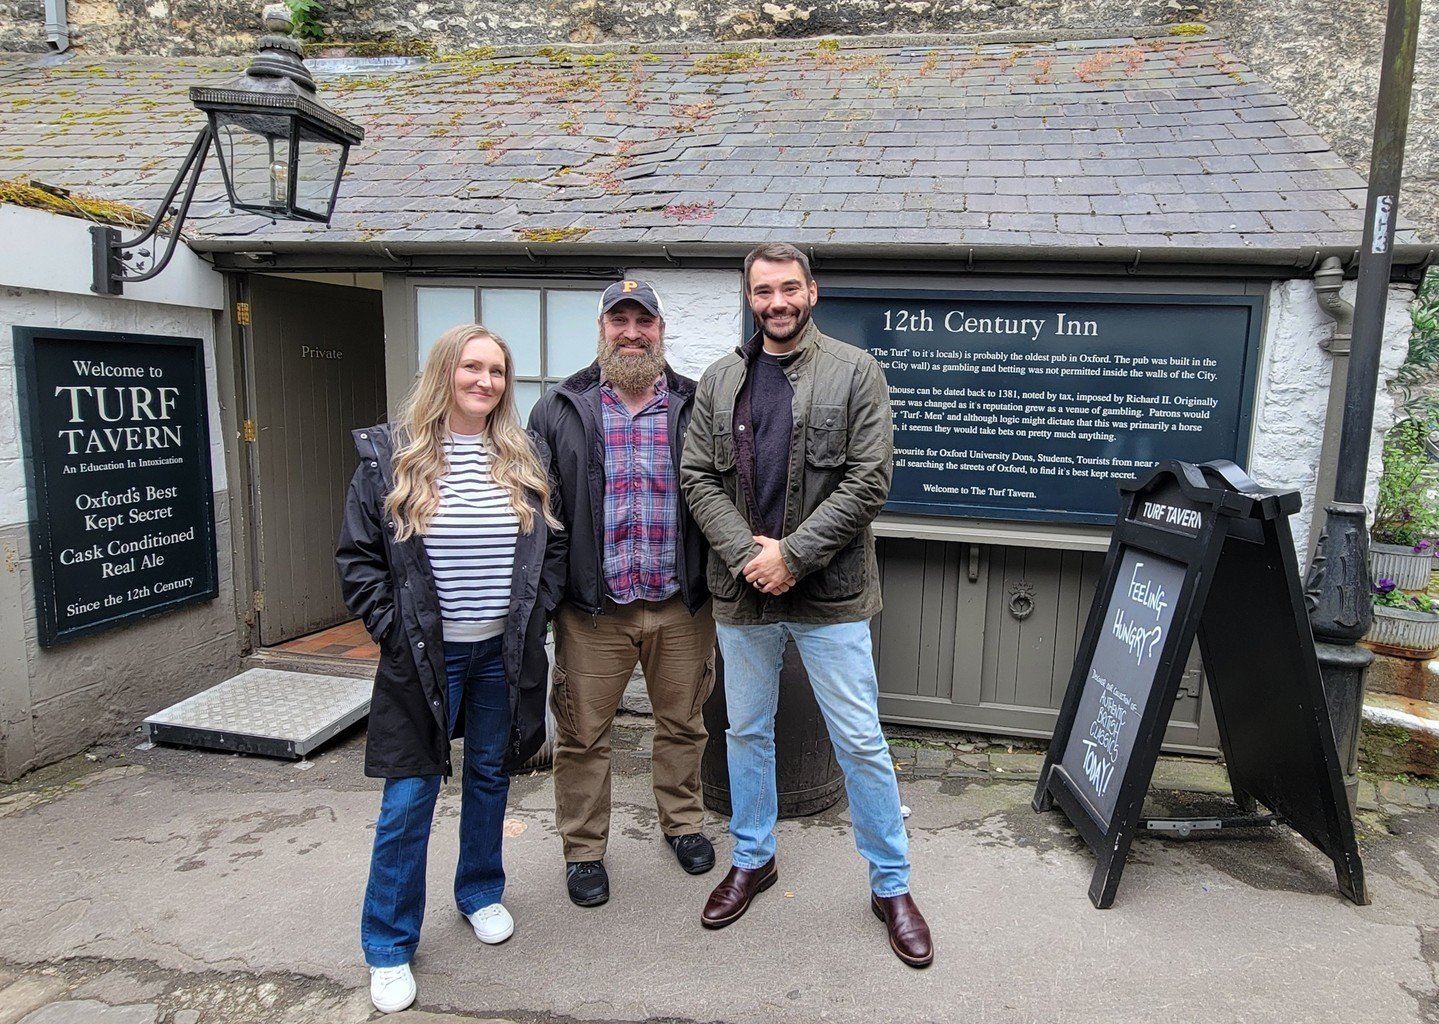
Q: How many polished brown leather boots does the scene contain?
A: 2